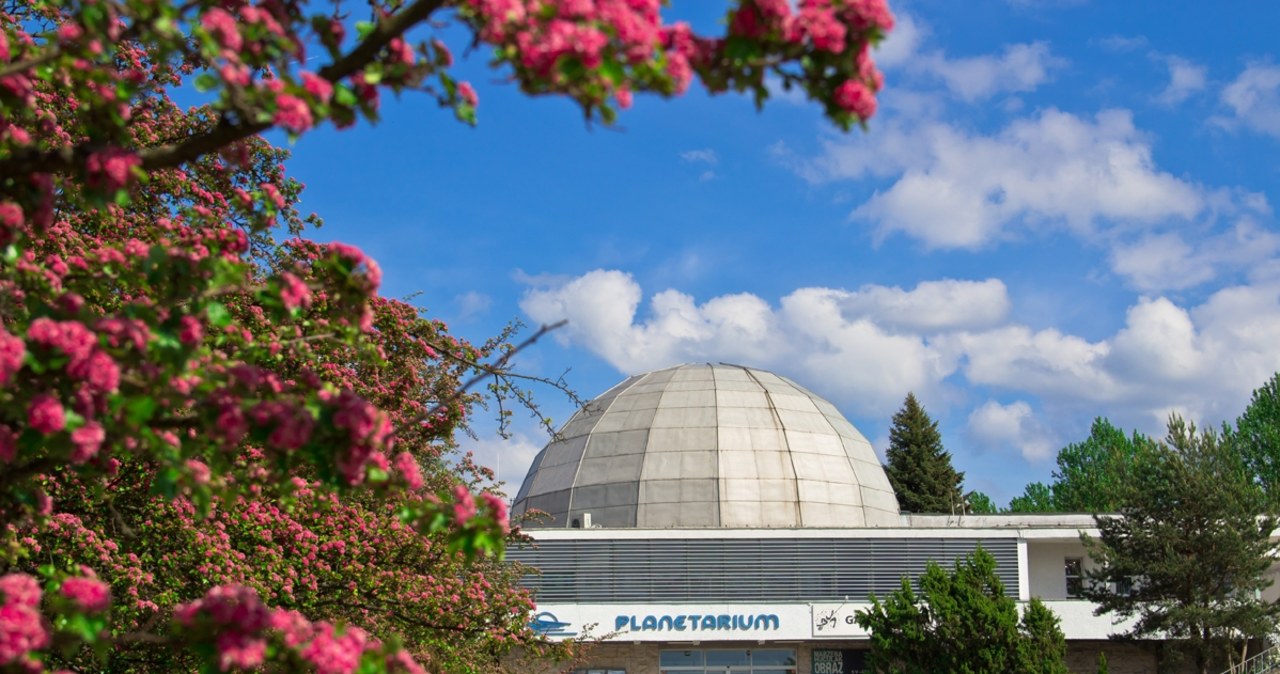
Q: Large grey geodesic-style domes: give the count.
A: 1